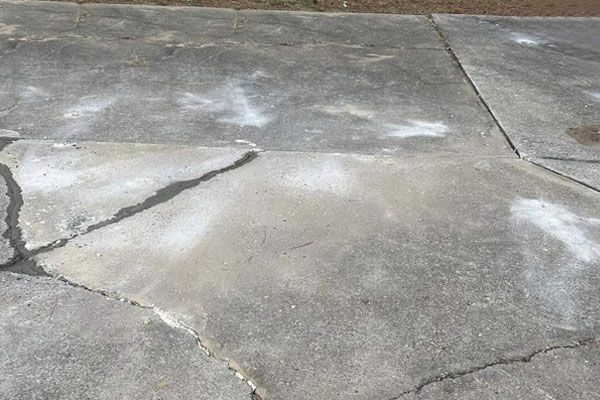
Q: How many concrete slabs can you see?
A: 3